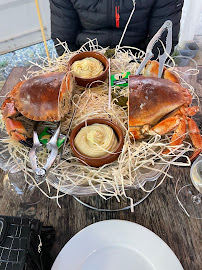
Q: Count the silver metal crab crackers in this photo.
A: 2